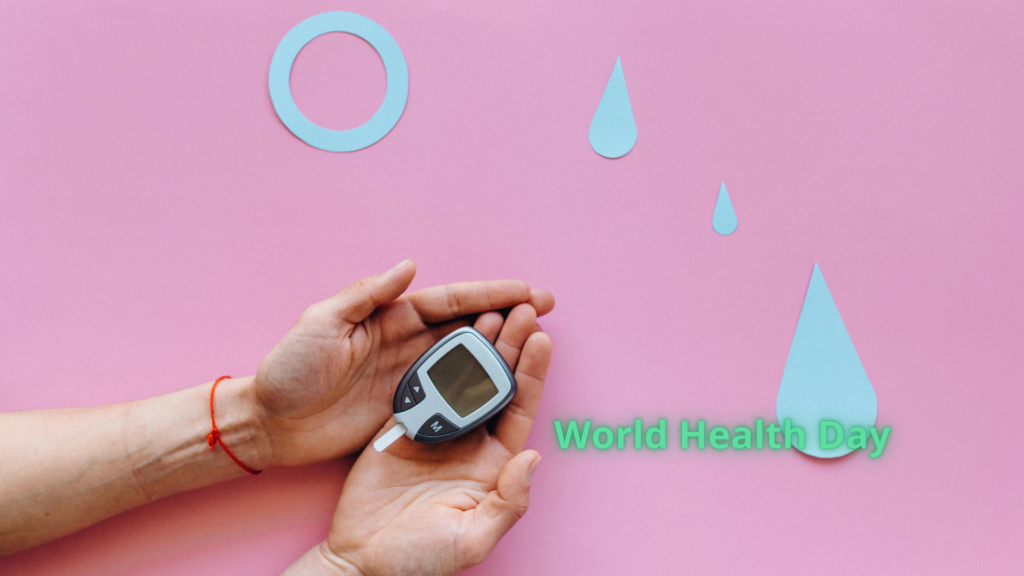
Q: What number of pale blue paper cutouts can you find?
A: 4